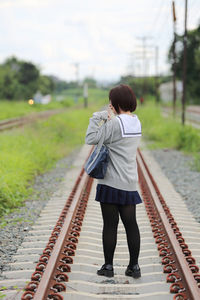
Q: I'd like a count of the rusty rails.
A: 2